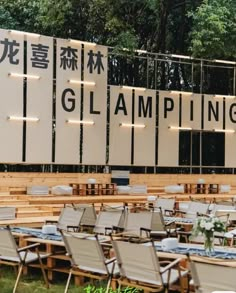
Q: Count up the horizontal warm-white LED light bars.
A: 15